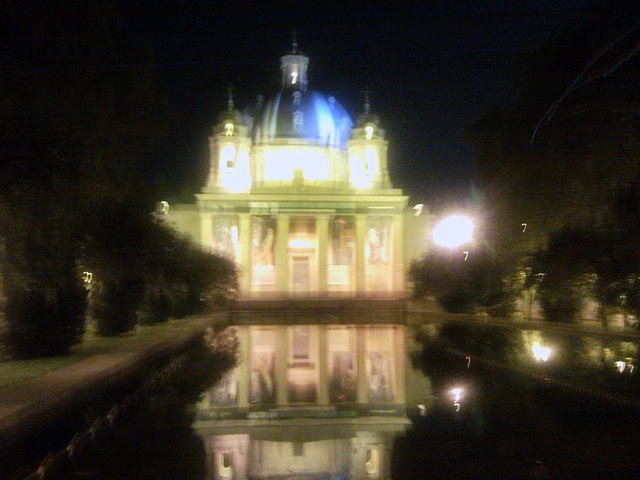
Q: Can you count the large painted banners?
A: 4